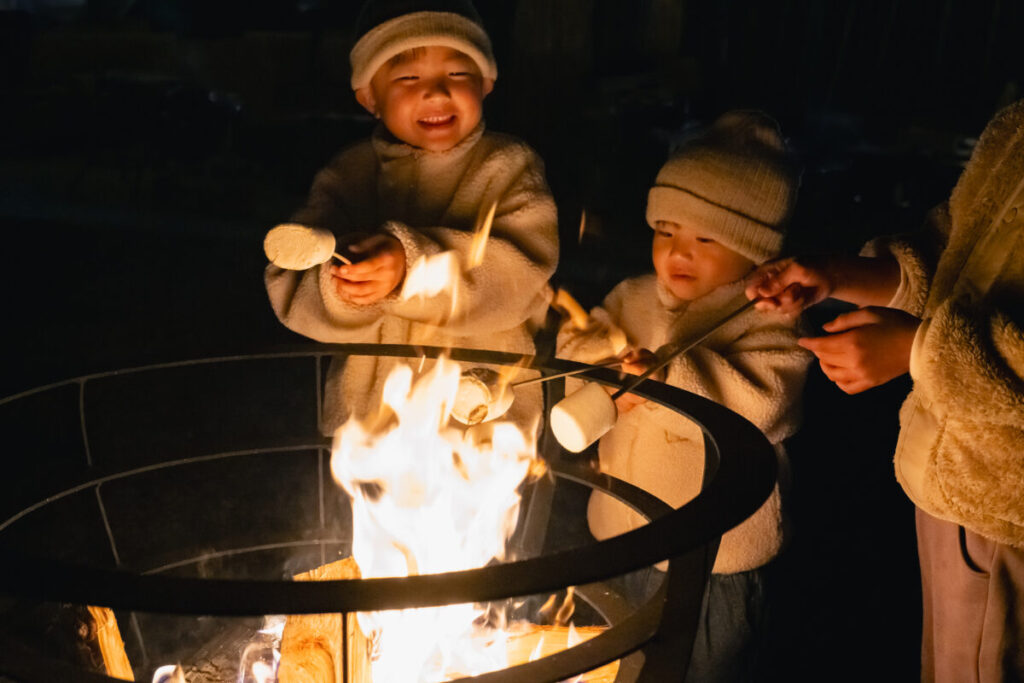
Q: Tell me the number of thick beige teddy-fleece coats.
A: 3